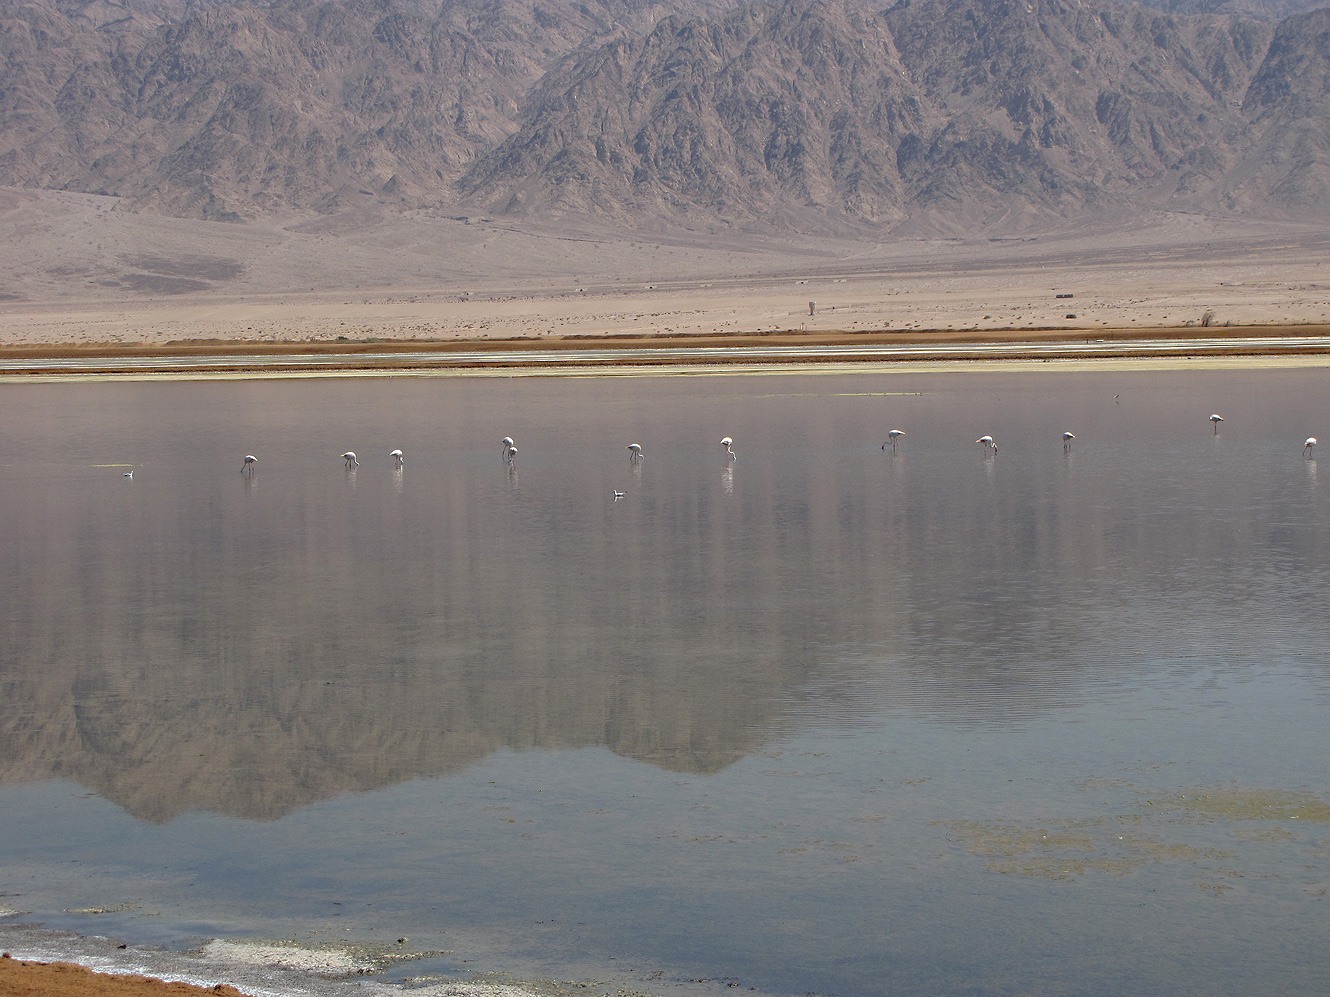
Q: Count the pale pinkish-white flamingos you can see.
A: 12